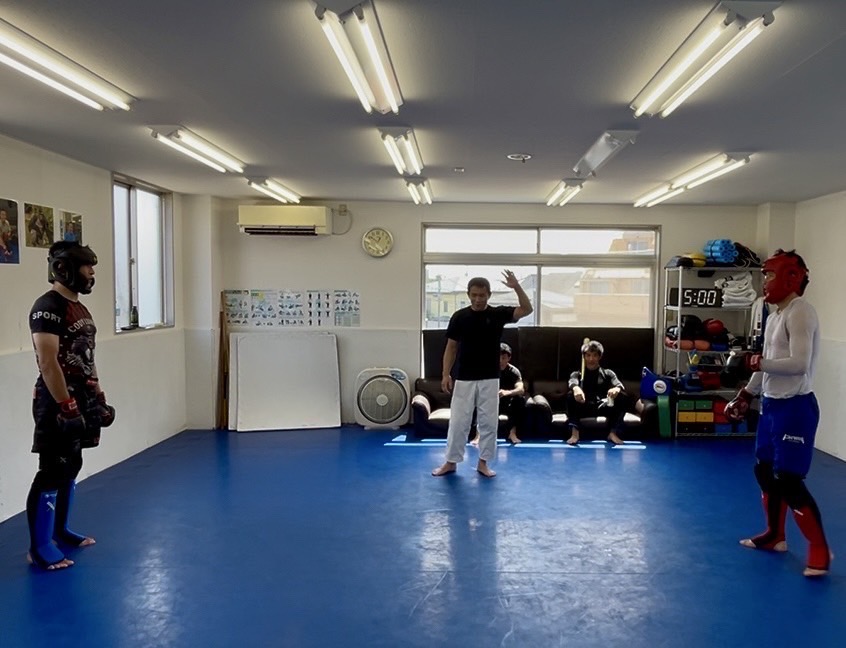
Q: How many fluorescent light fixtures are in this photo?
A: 11